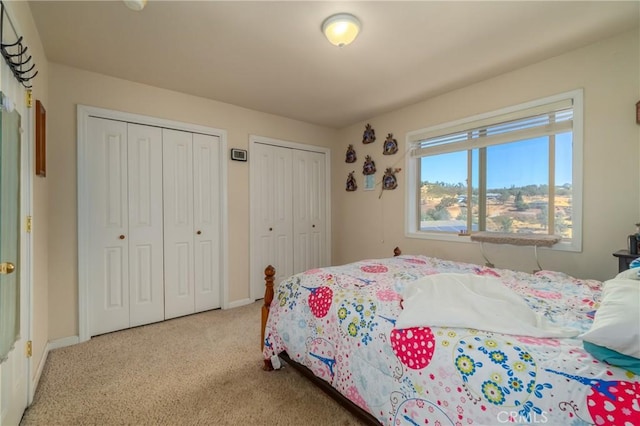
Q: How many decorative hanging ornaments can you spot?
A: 6